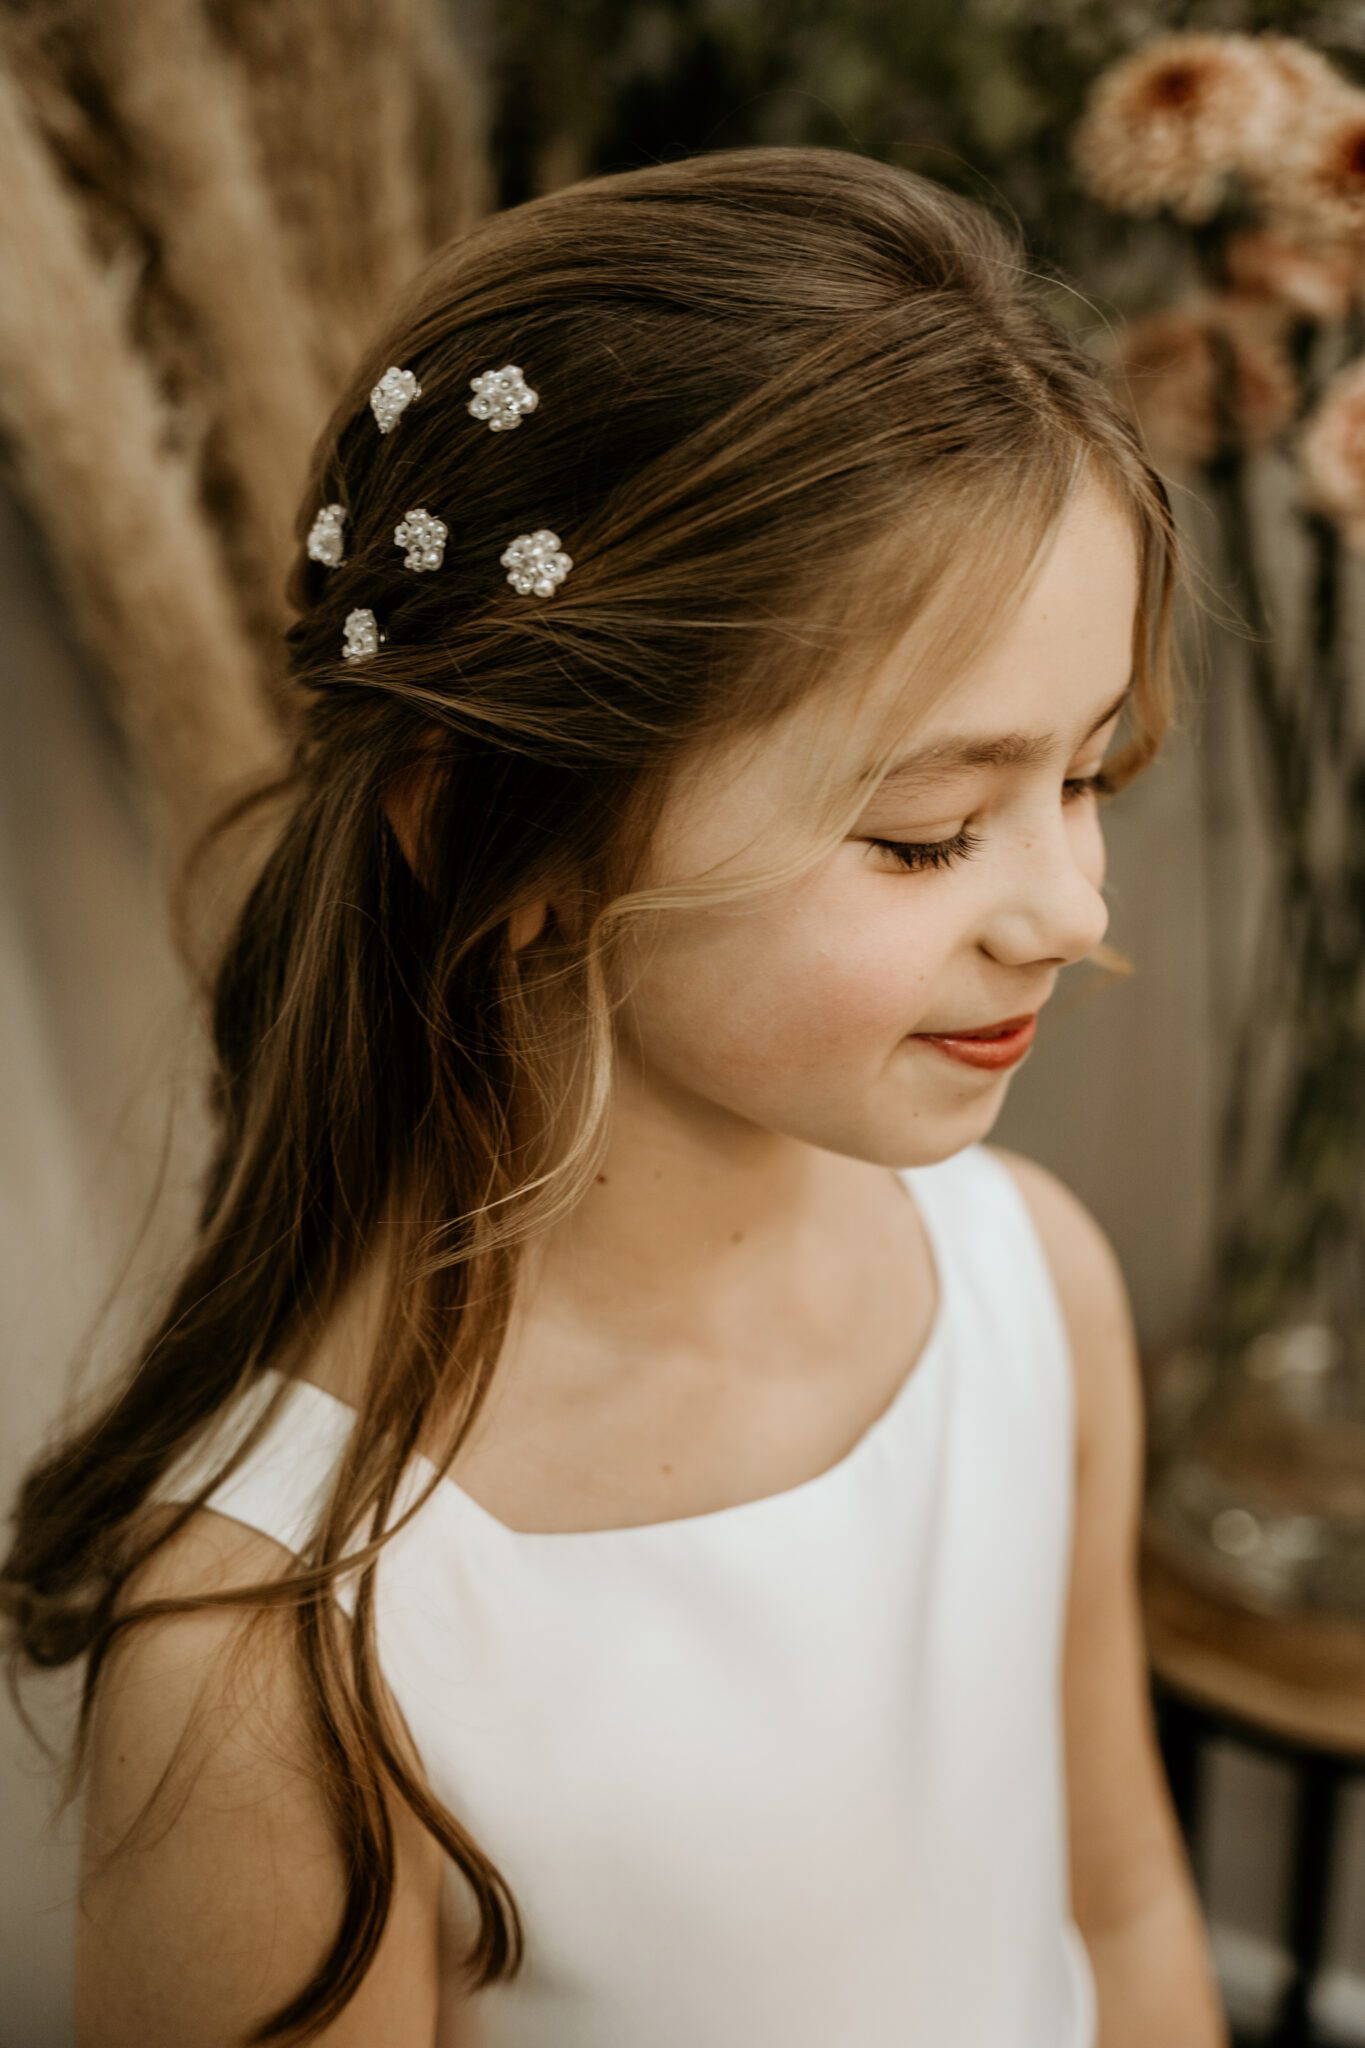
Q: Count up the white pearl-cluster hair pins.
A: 6